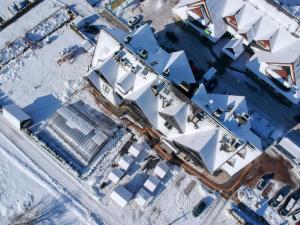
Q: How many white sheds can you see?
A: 7